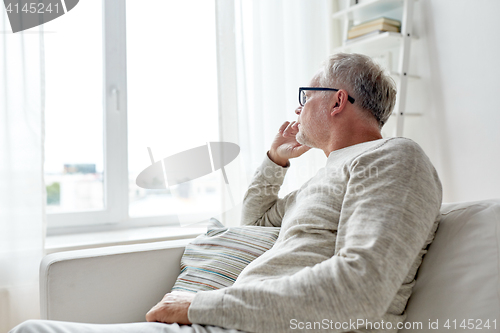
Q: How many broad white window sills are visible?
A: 1